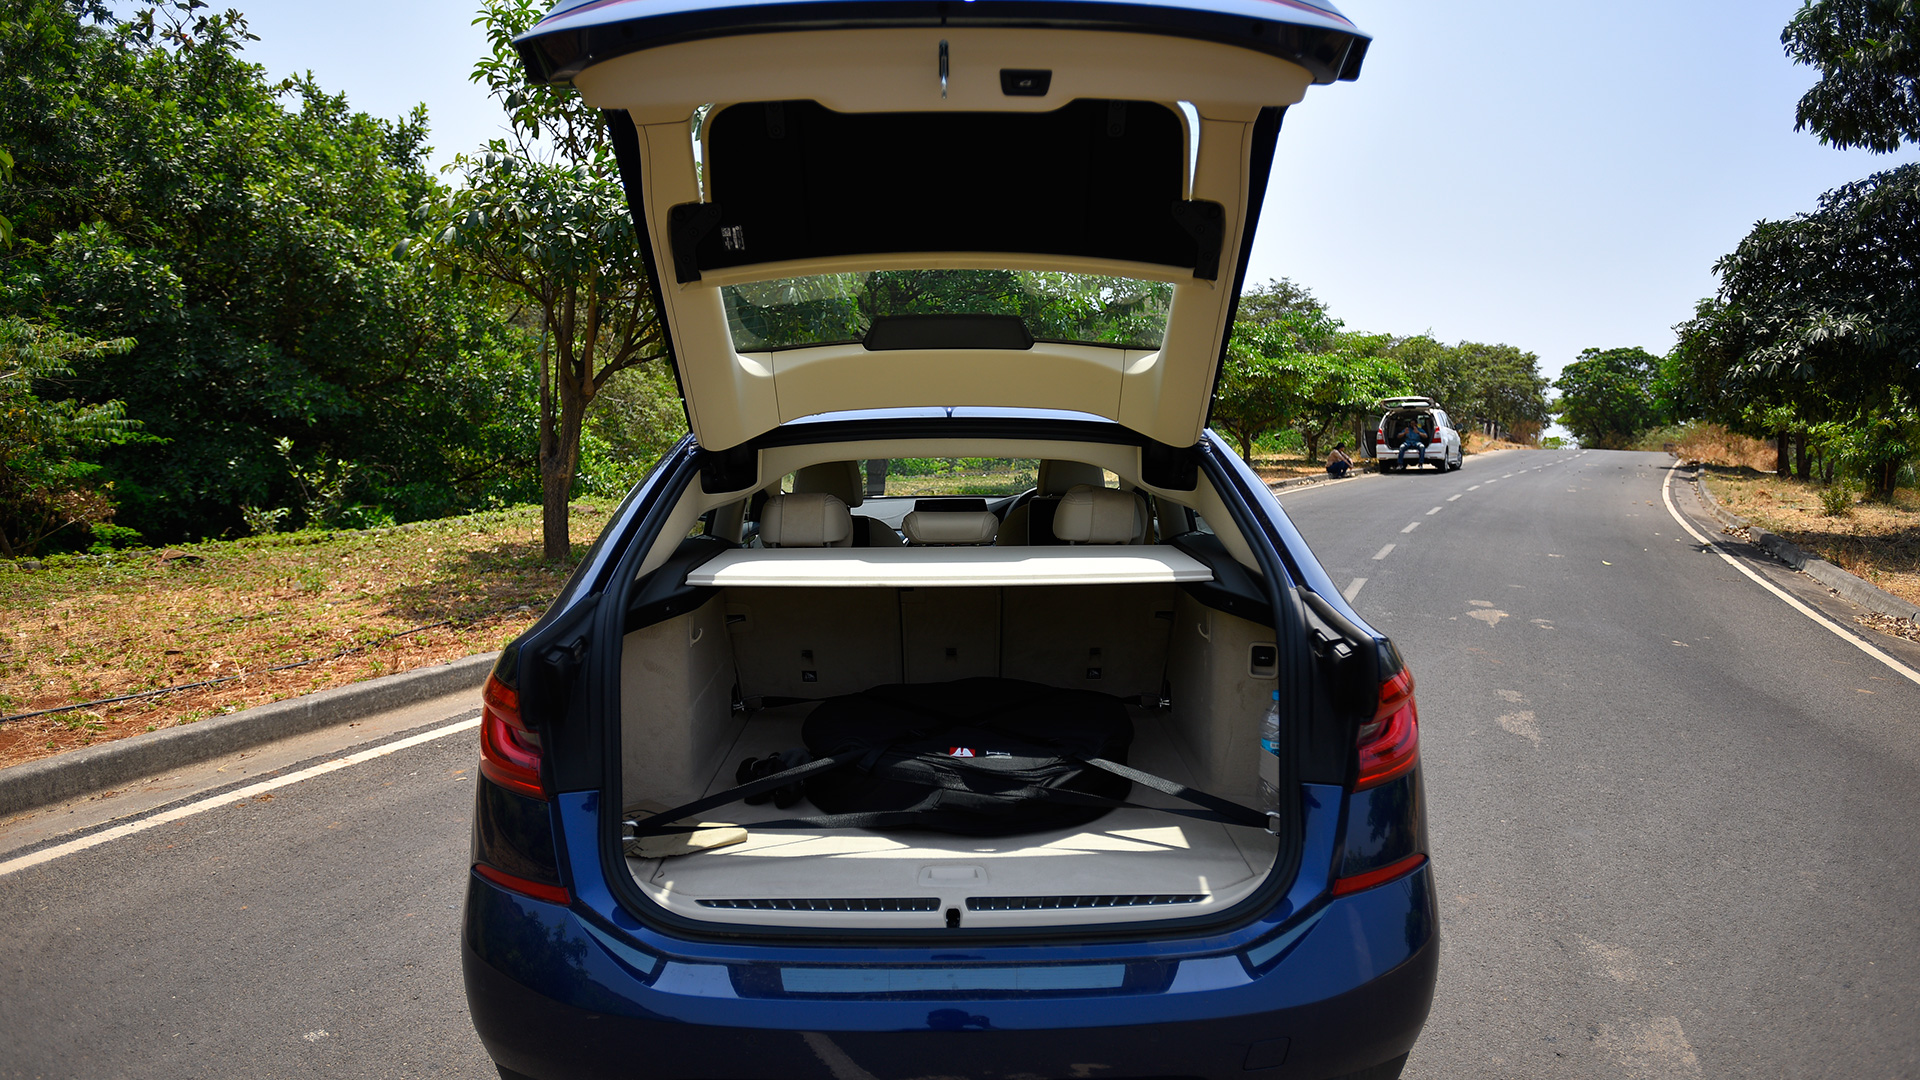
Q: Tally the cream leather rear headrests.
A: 3